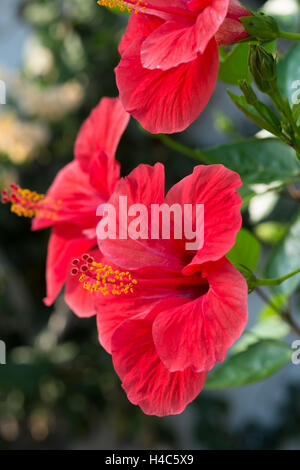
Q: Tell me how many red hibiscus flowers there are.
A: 3